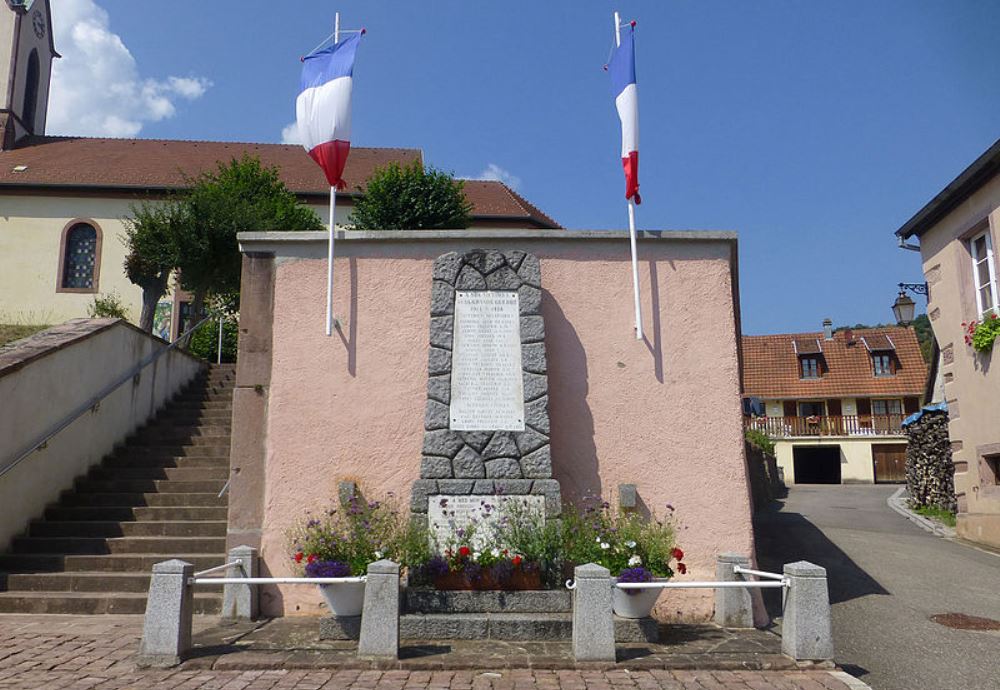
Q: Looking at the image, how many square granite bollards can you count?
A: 6